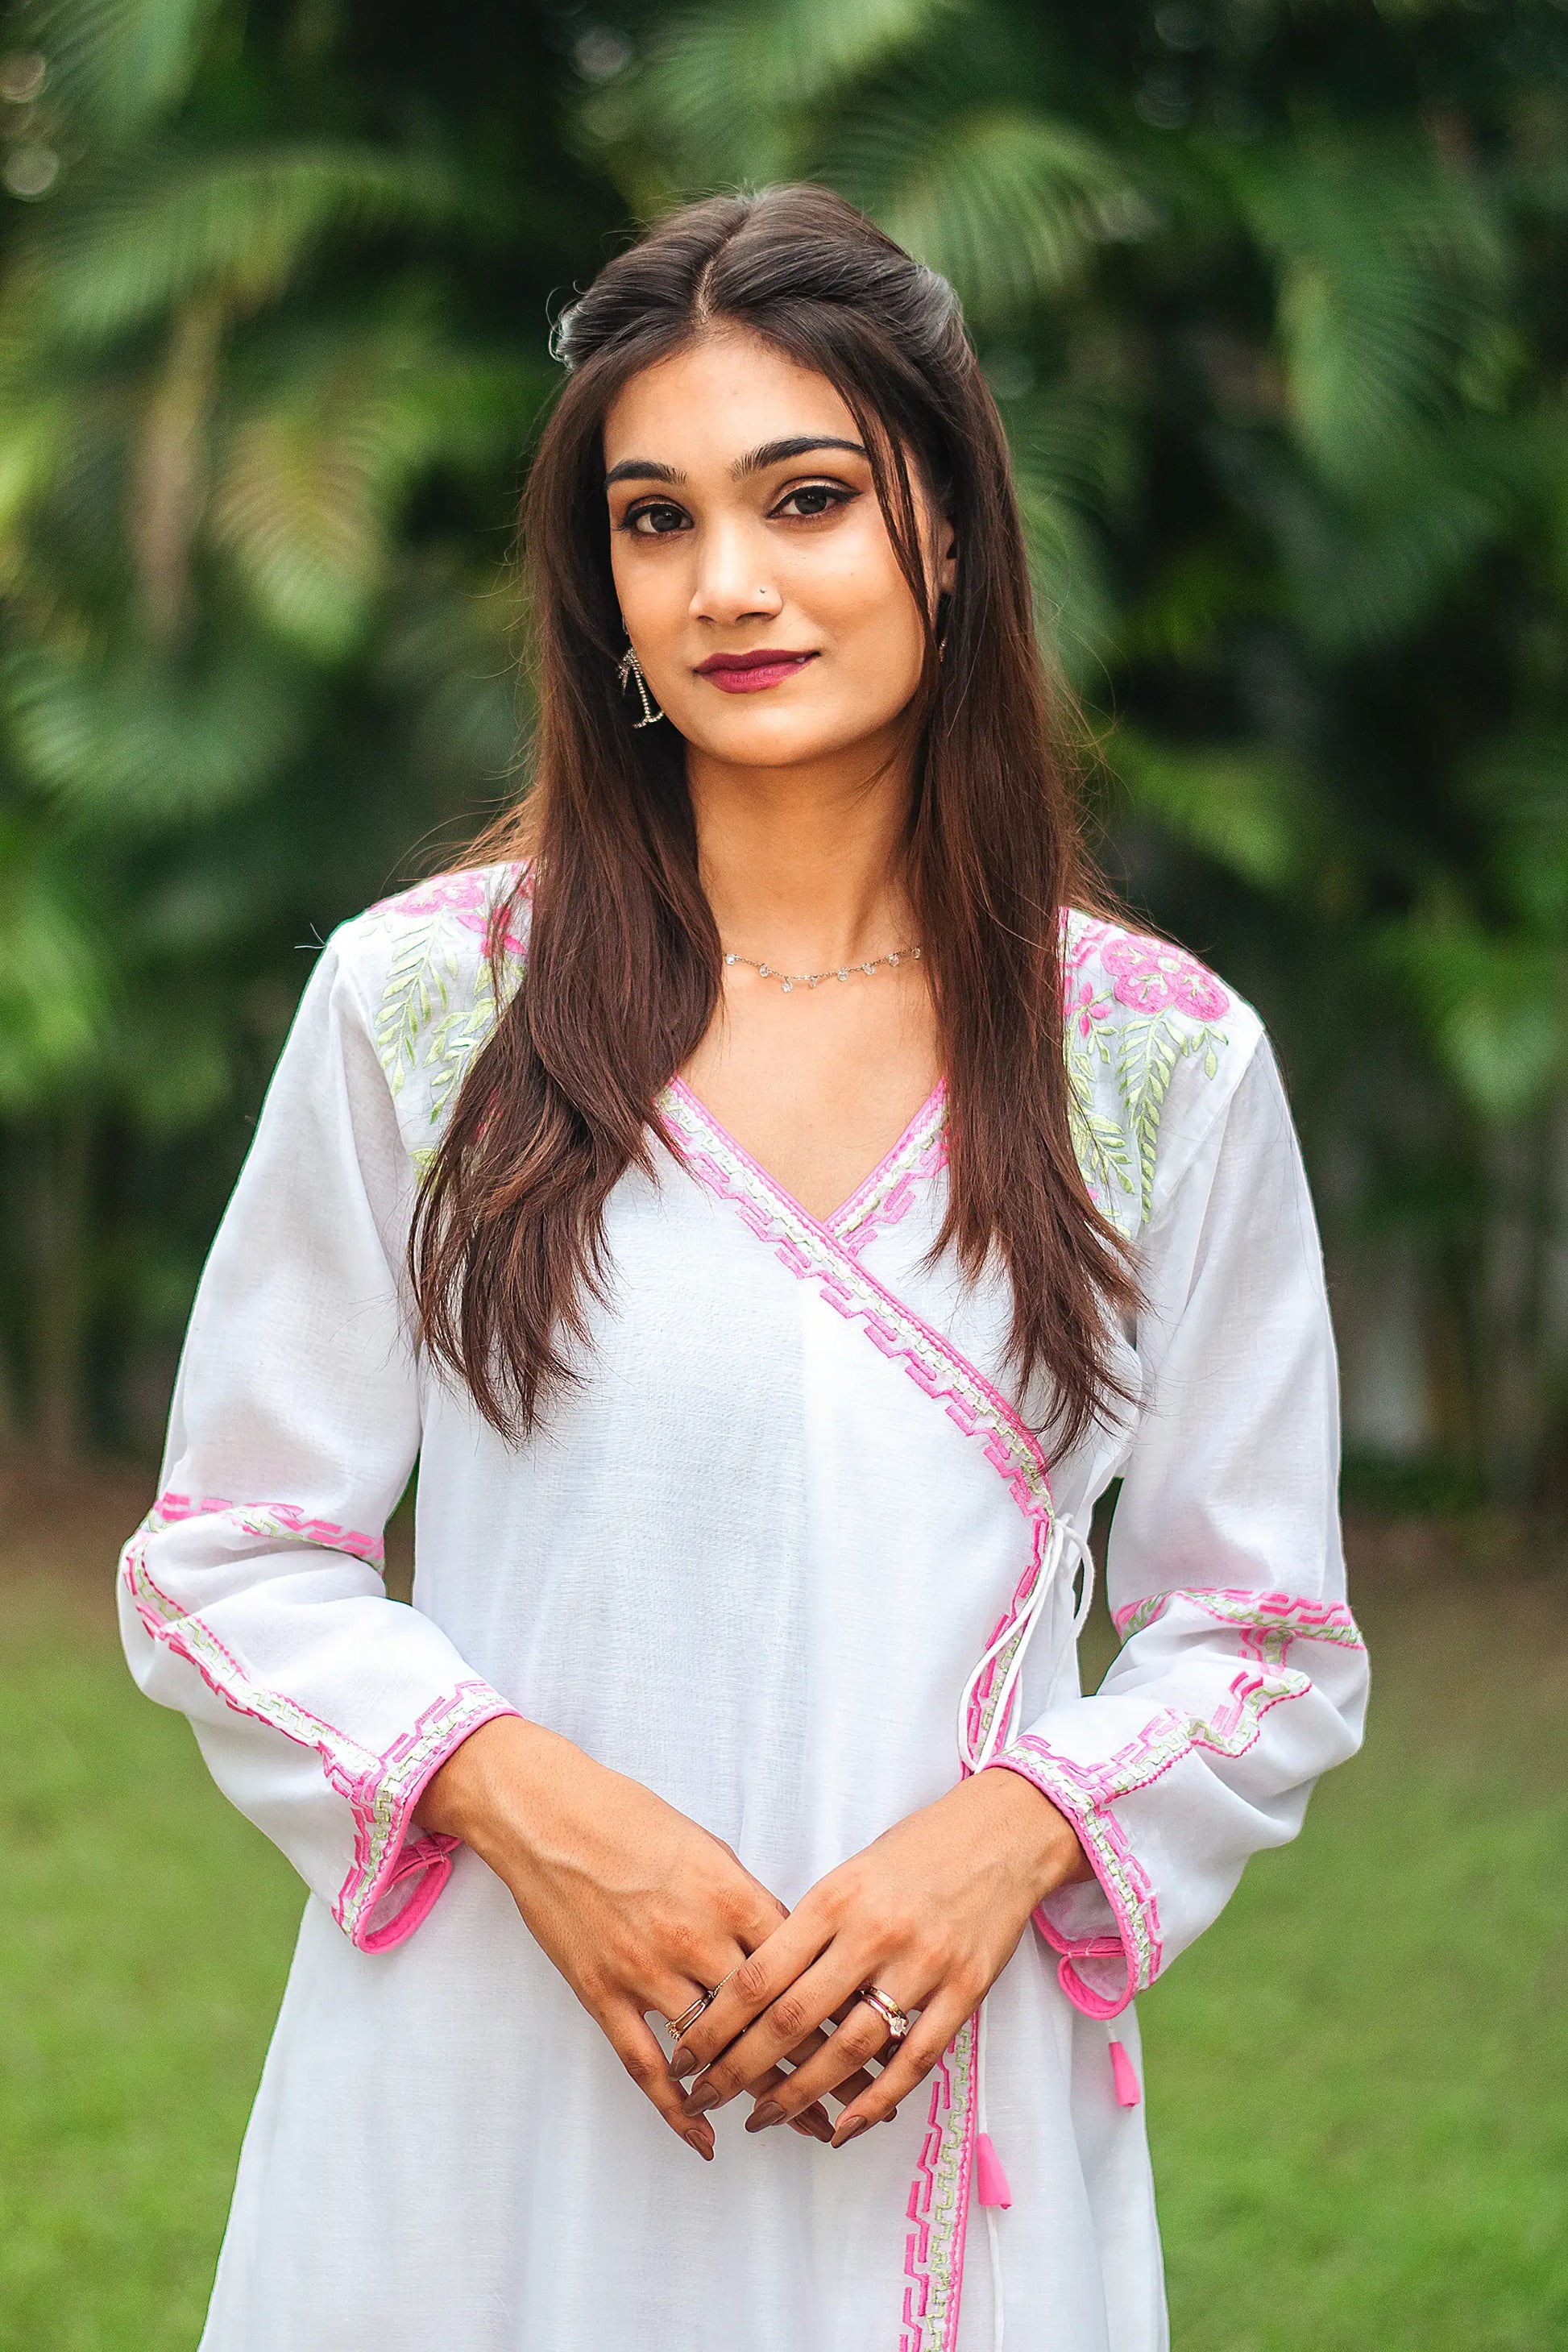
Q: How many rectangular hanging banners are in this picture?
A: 0